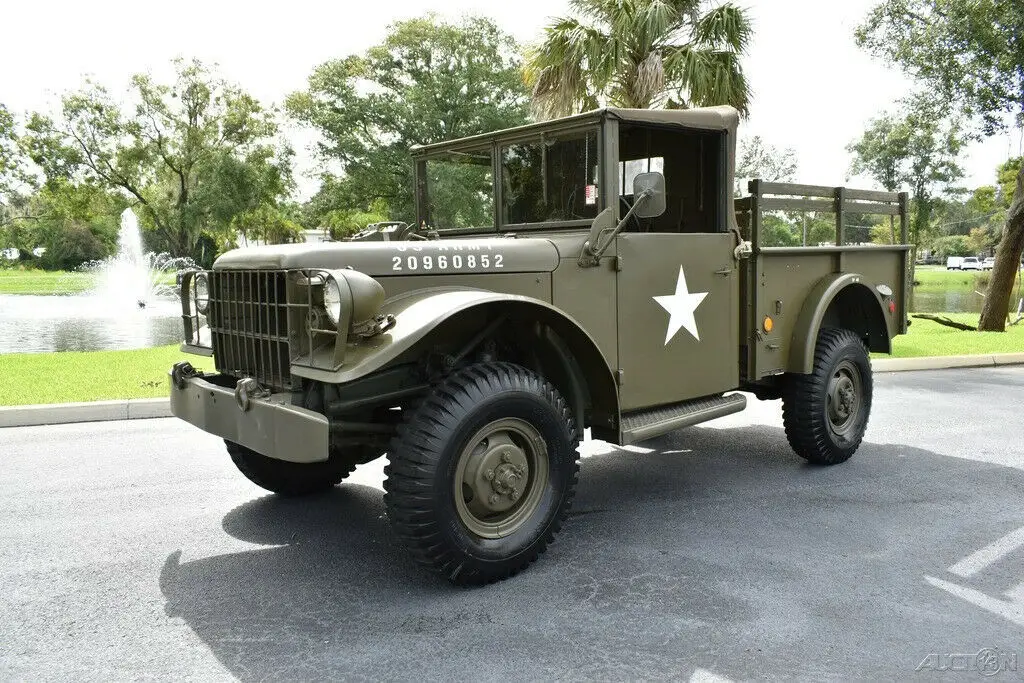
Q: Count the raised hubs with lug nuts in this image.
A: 2